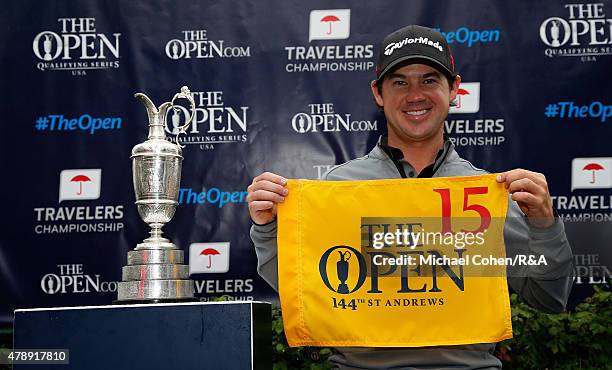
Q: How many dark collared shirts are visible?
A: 1